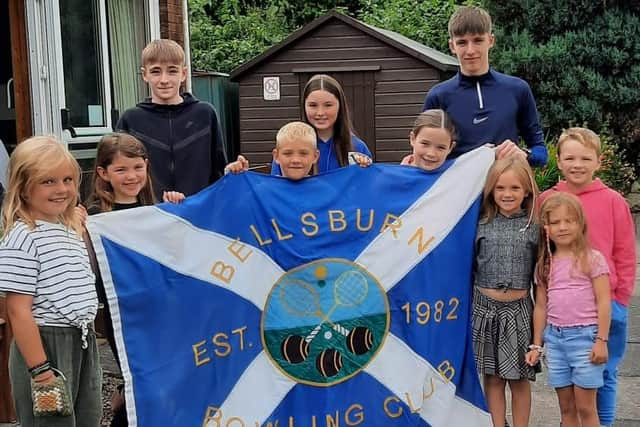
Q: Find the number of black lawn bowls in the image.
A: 3